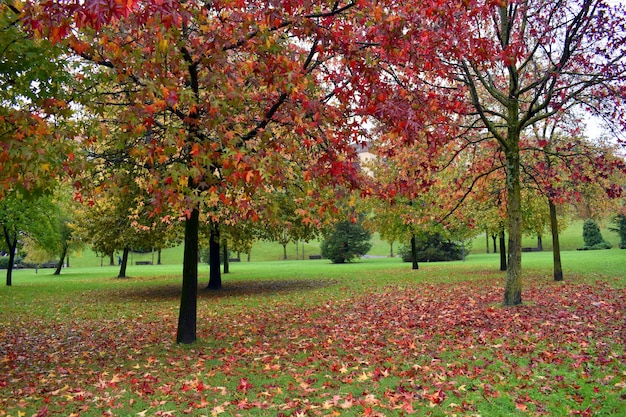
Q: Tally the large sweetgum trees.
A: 2